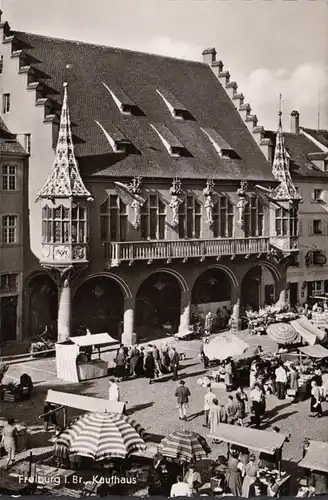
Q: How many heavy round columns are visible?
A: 5